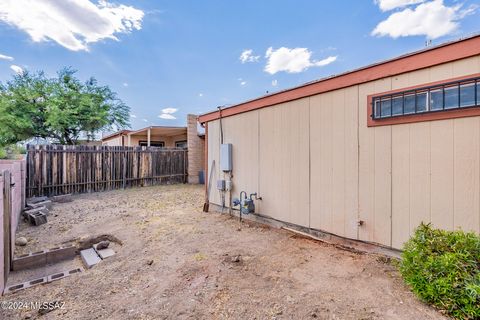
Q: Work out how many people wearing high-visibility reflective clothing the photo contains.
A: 0